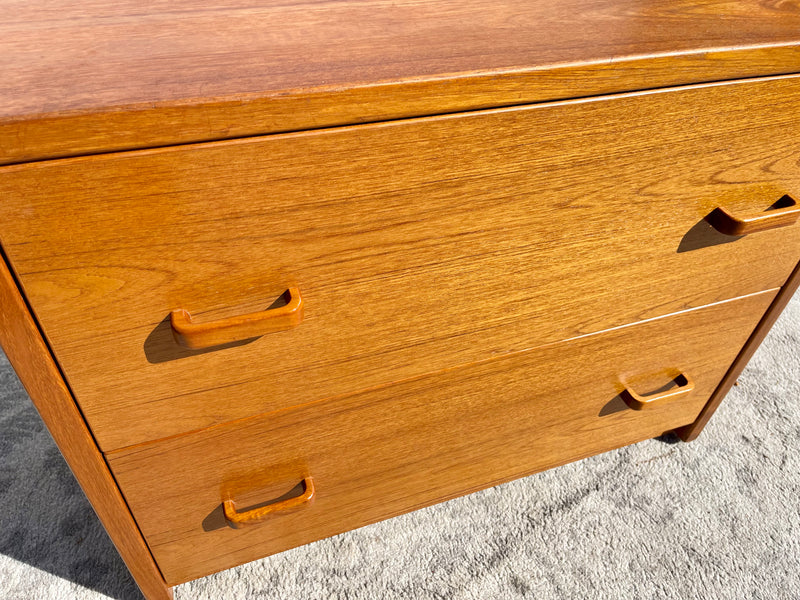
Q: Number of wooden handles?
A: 4